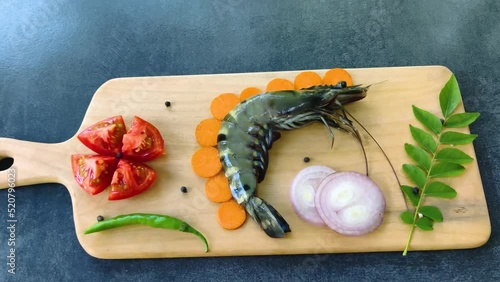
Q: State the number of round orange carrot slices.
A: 9